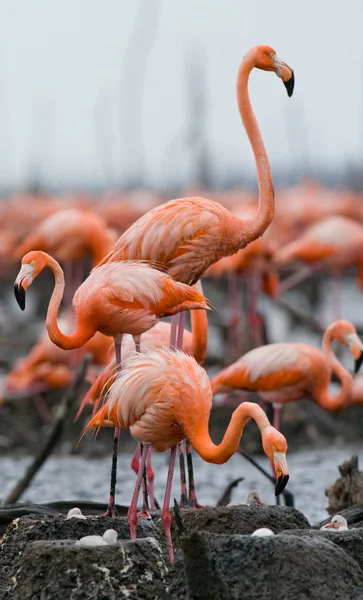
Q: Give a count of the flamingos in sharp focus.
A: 3